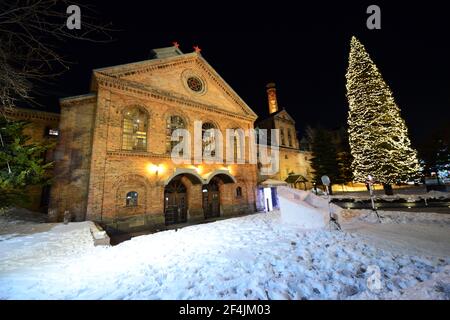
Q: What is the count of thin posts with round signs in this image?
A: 2